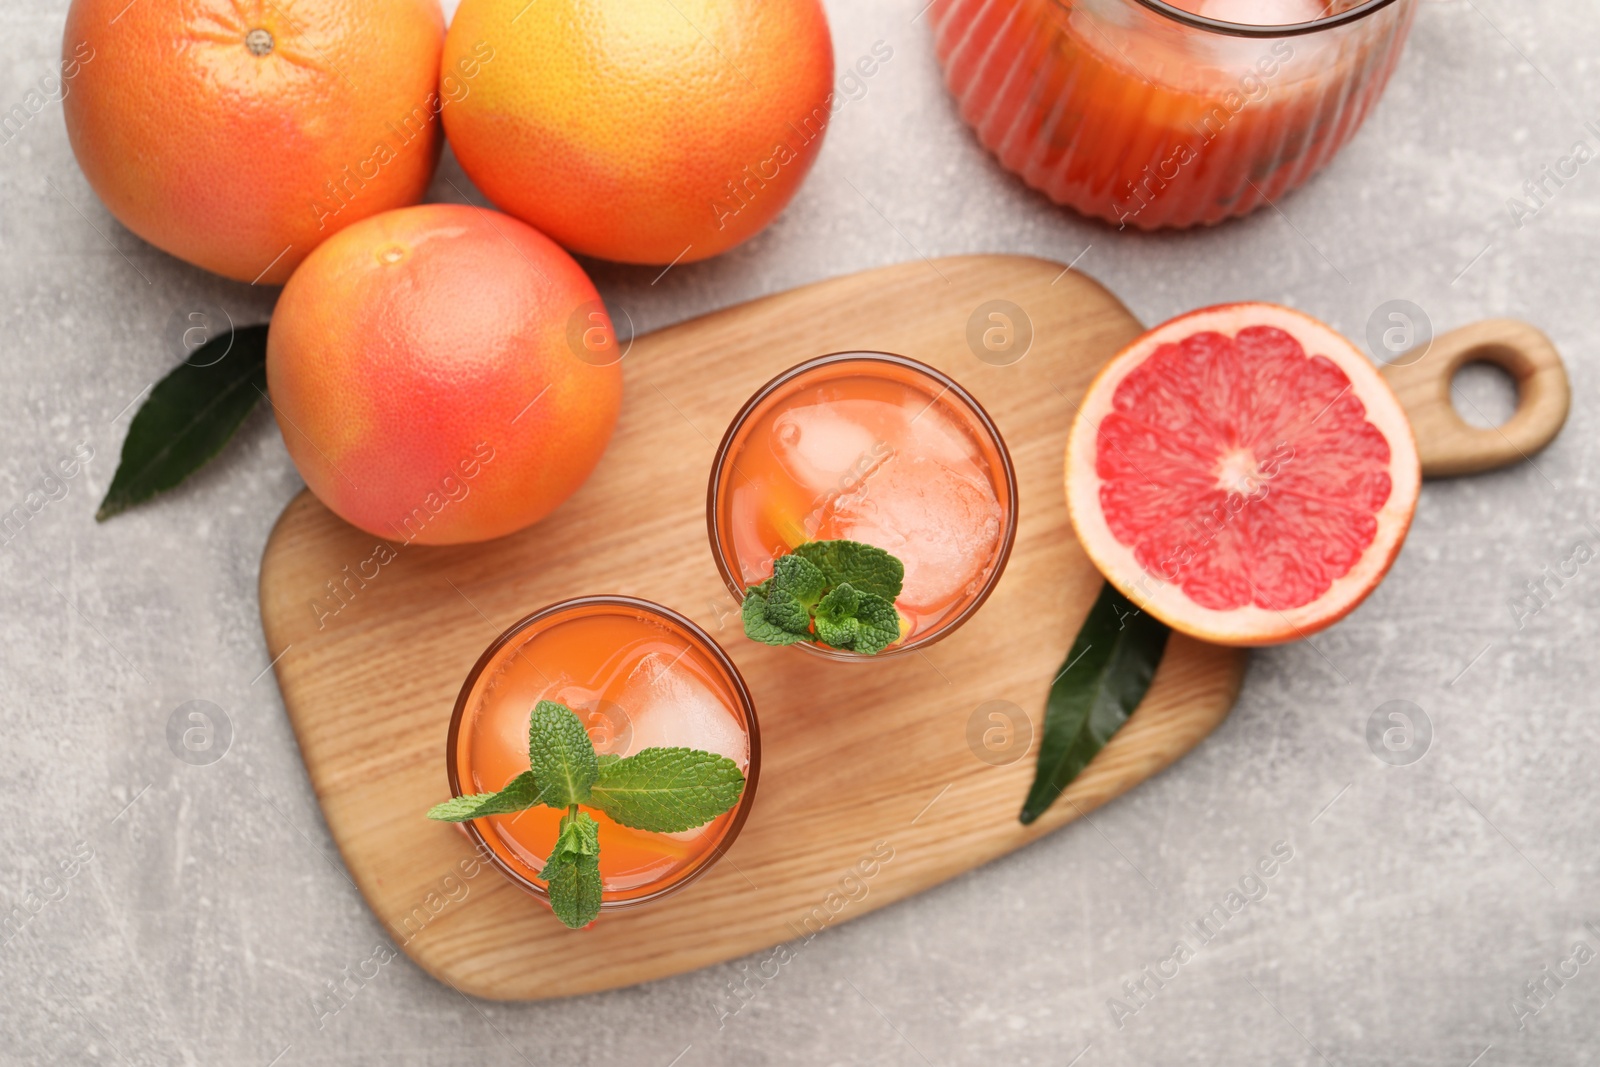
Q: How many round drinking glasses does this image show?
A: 2